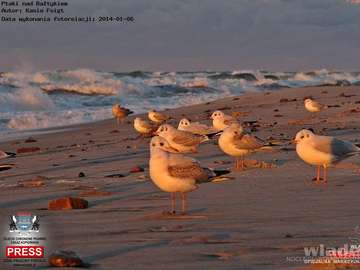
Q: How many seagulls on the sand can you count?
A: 10